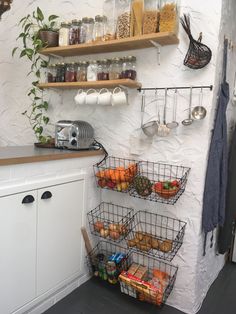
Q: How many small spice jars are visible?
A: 8